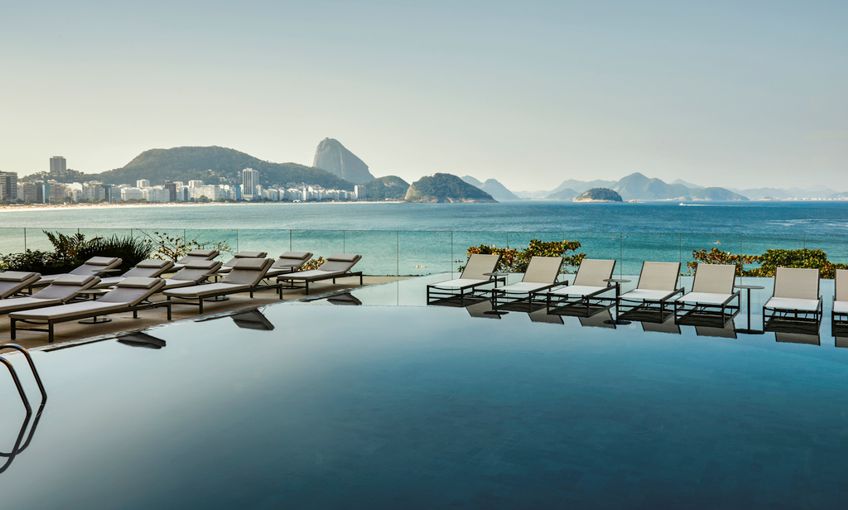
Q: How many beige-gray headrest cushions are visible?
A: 11